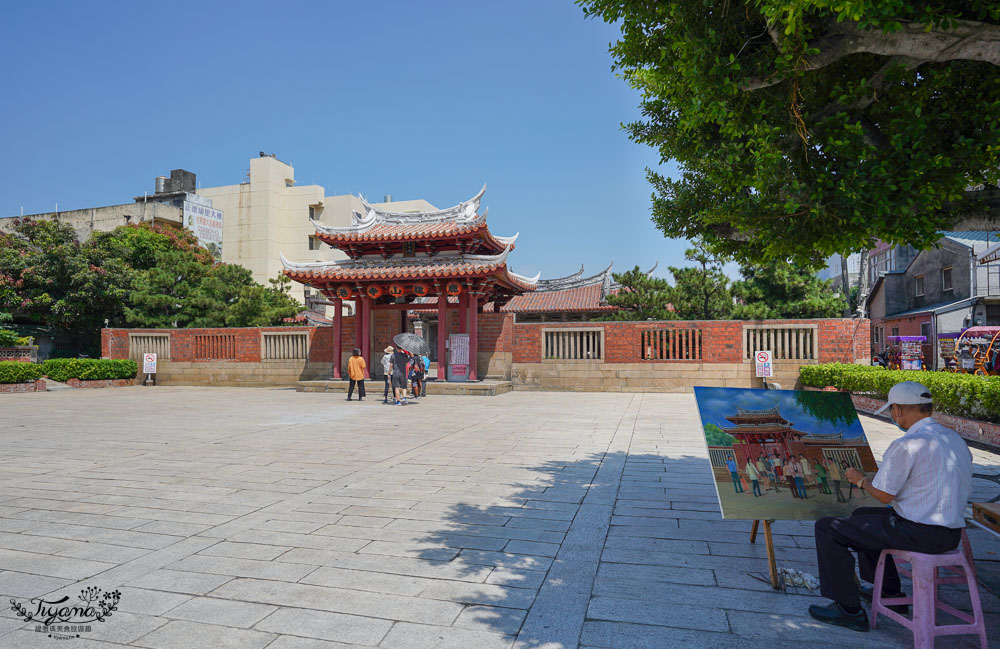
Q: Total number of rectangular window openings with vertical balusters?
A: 6